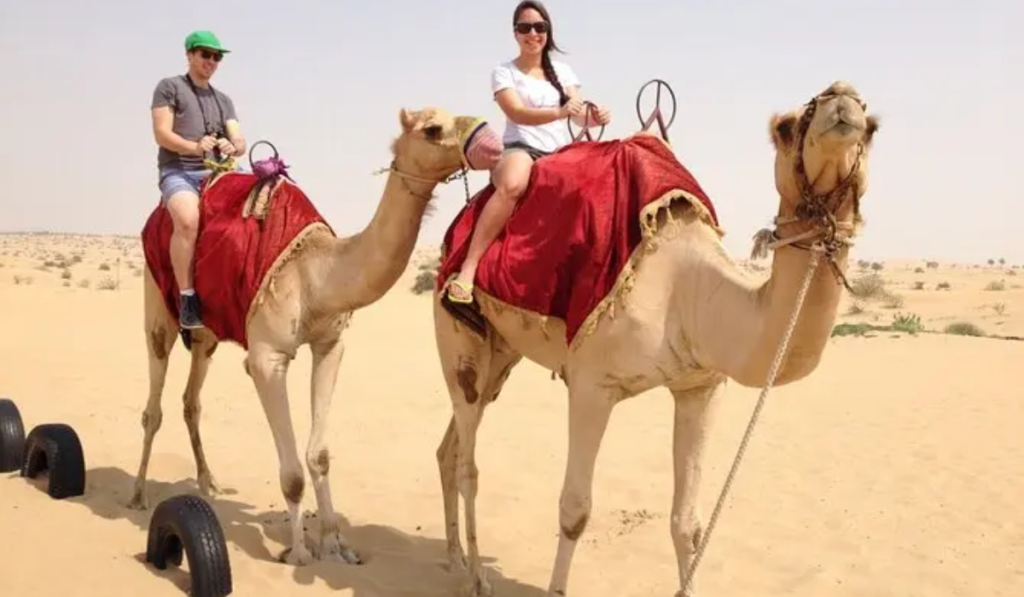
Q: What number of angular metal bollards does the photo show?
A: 0